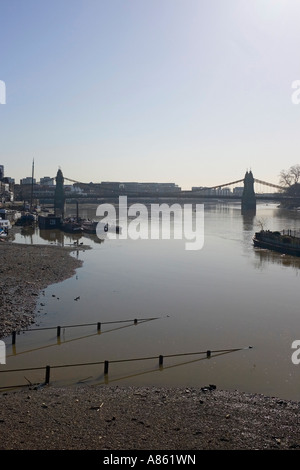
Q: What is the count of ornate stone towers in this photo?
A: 2